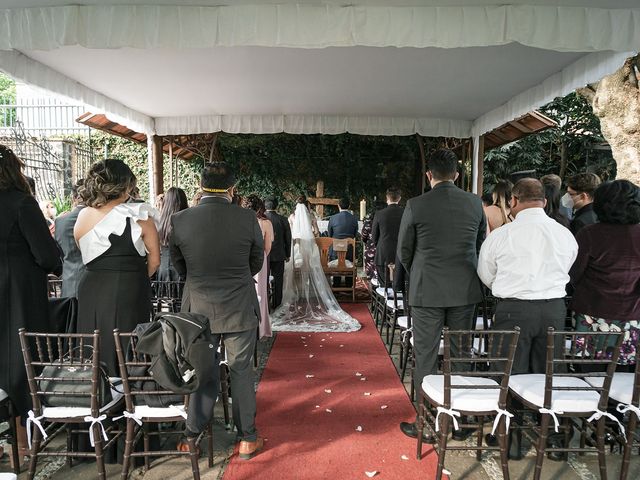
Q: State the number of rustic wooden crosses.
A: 1